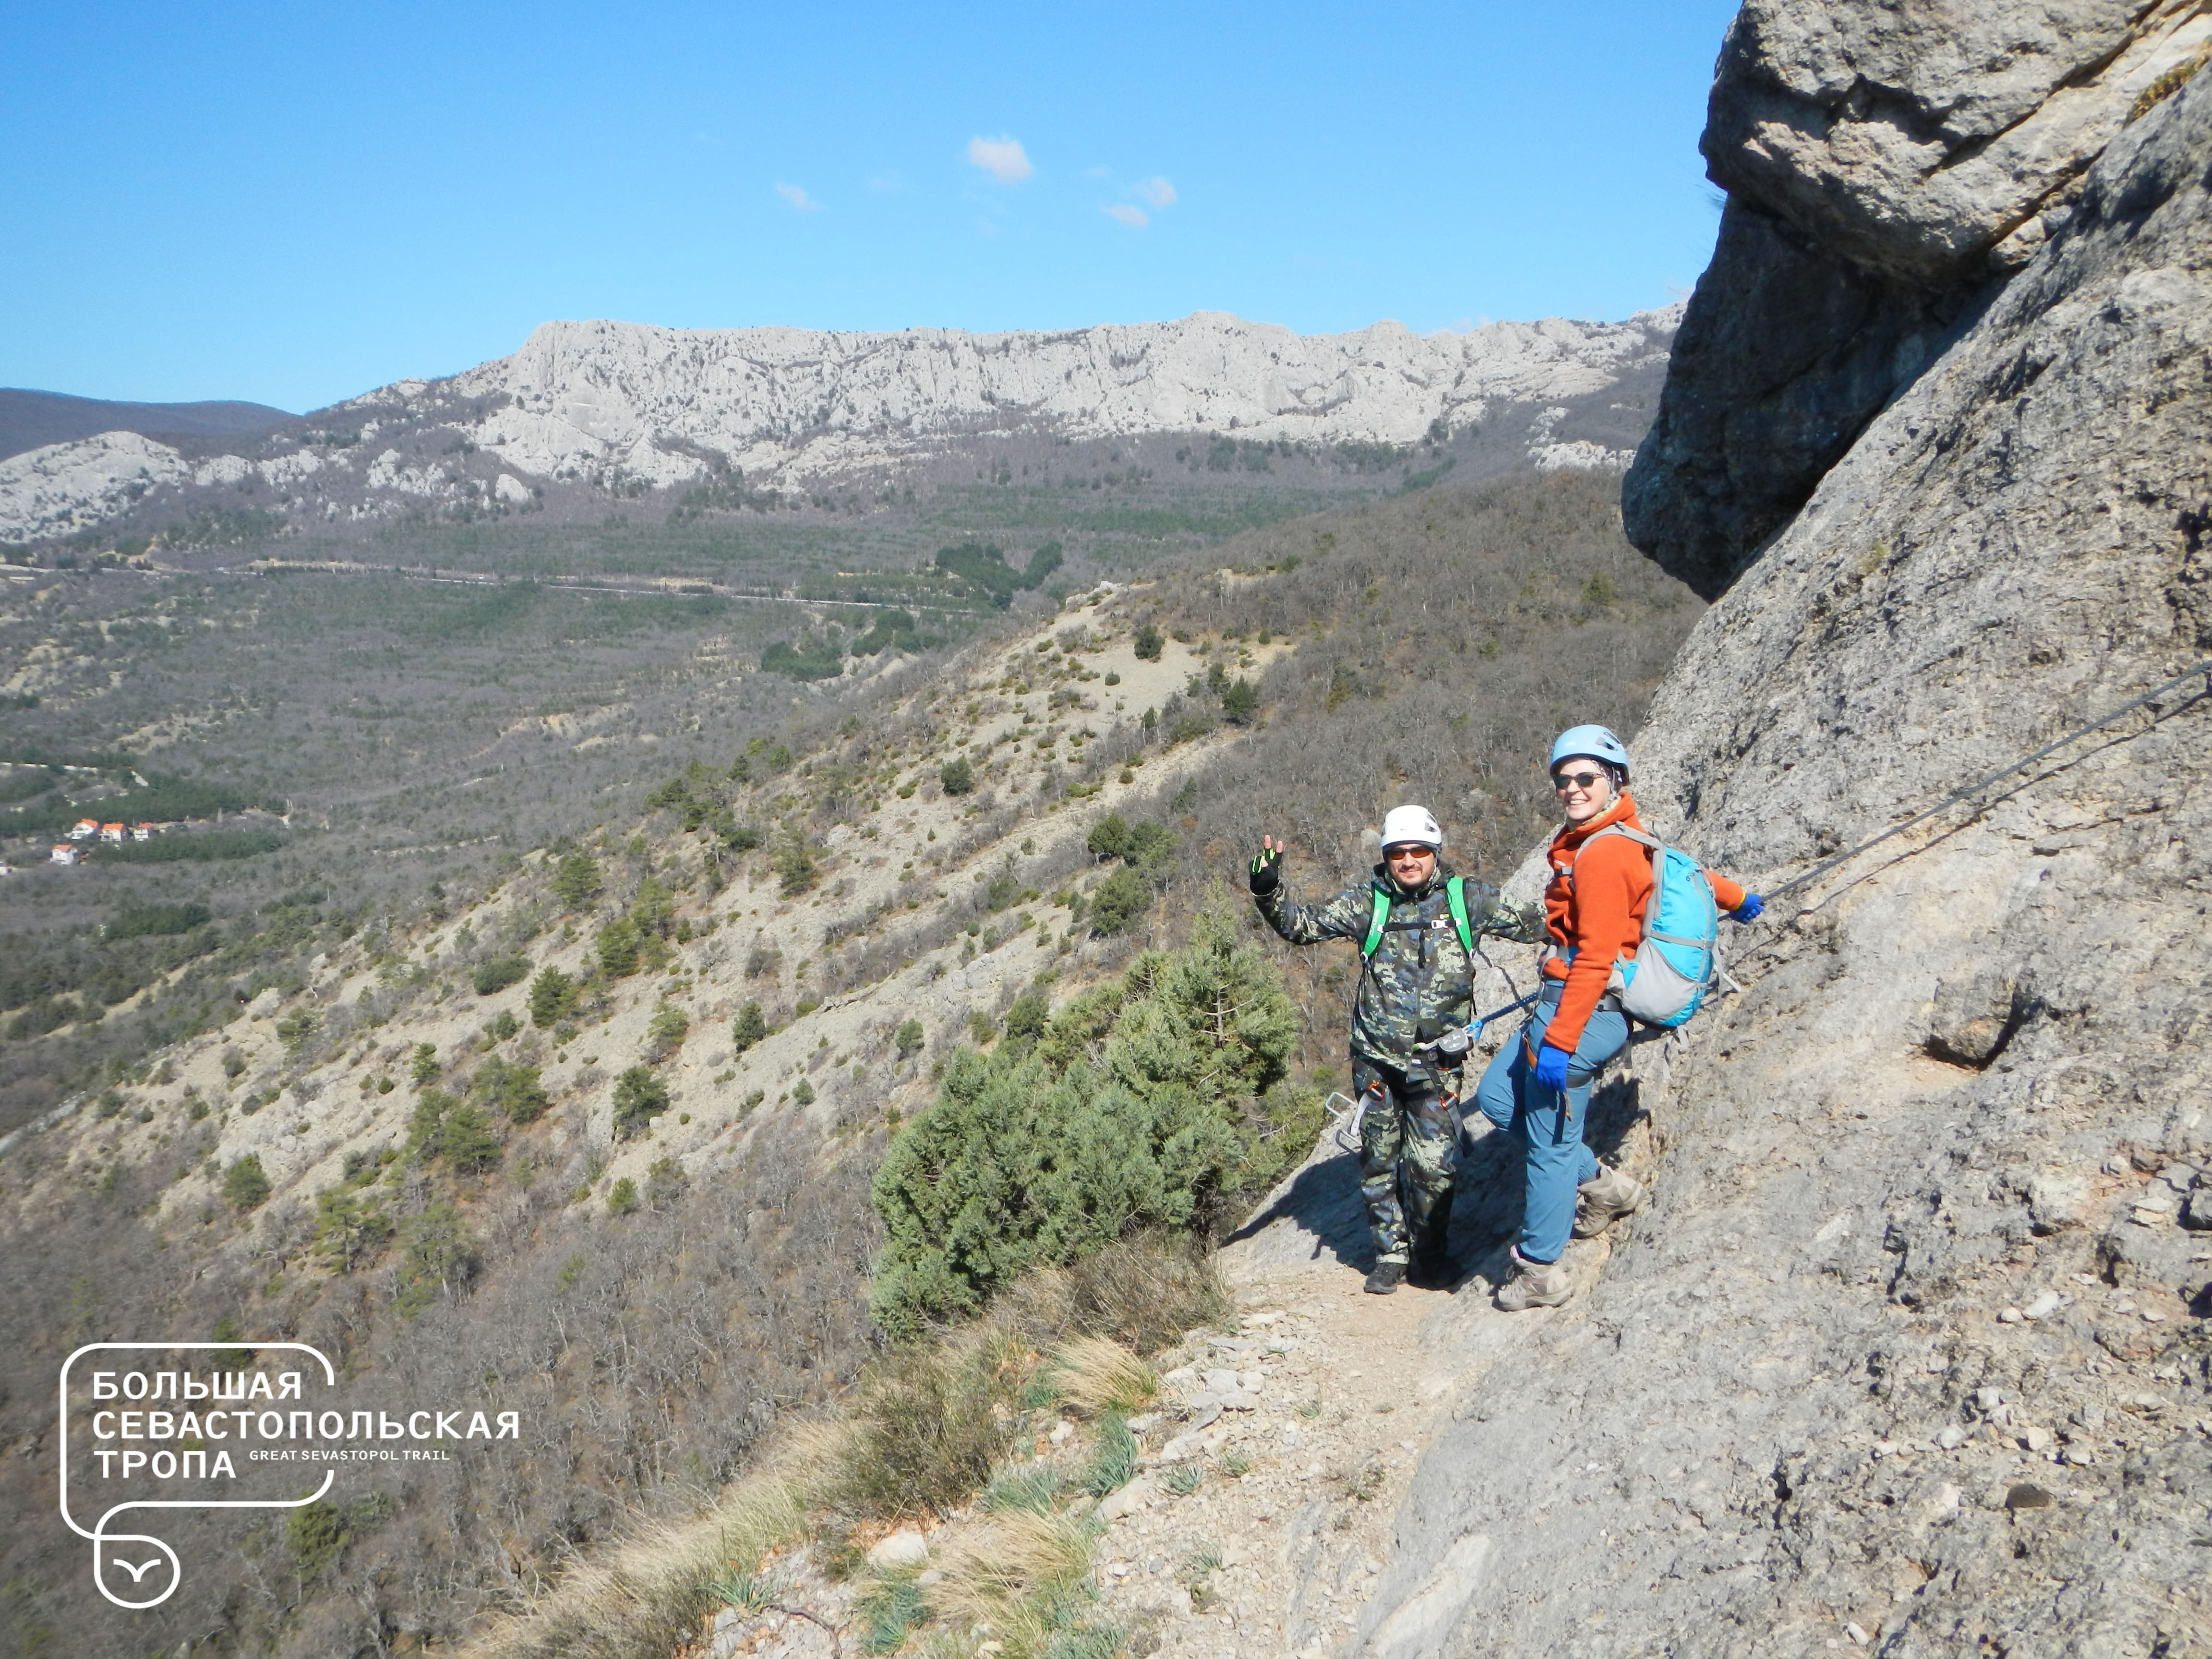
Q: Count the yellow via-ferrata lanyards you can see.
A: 0